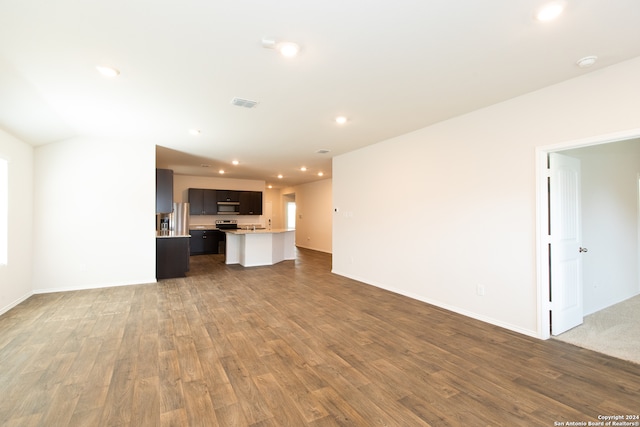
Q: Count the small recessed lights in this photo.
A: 11